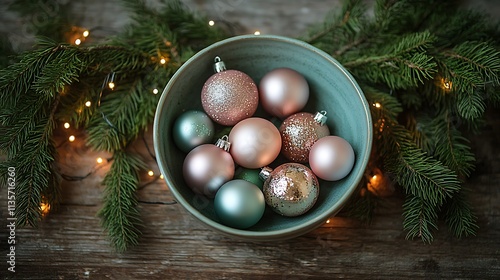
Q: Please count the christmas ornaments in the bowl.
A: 10